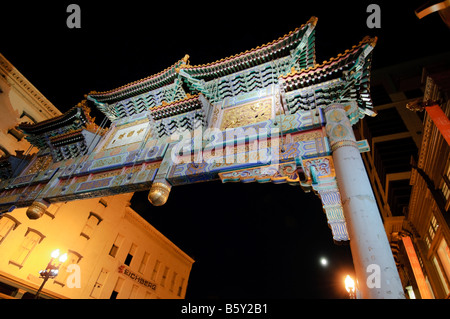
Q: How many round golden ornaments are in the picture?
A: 2